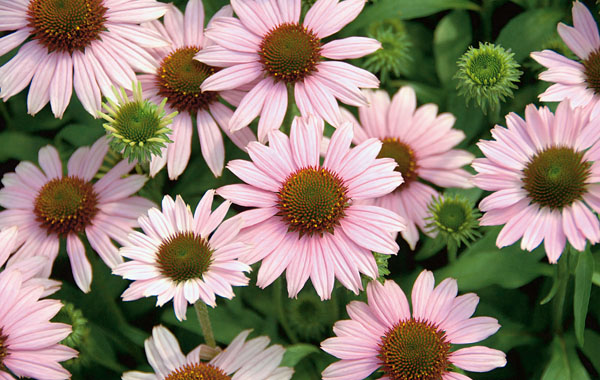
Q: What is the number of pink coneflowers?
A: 12